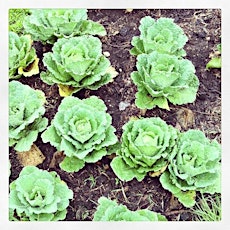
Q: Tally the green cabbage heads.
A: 11